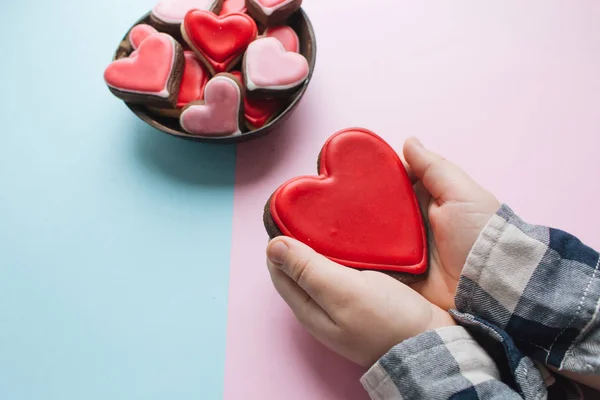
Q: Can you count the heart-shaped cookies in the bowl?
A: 11